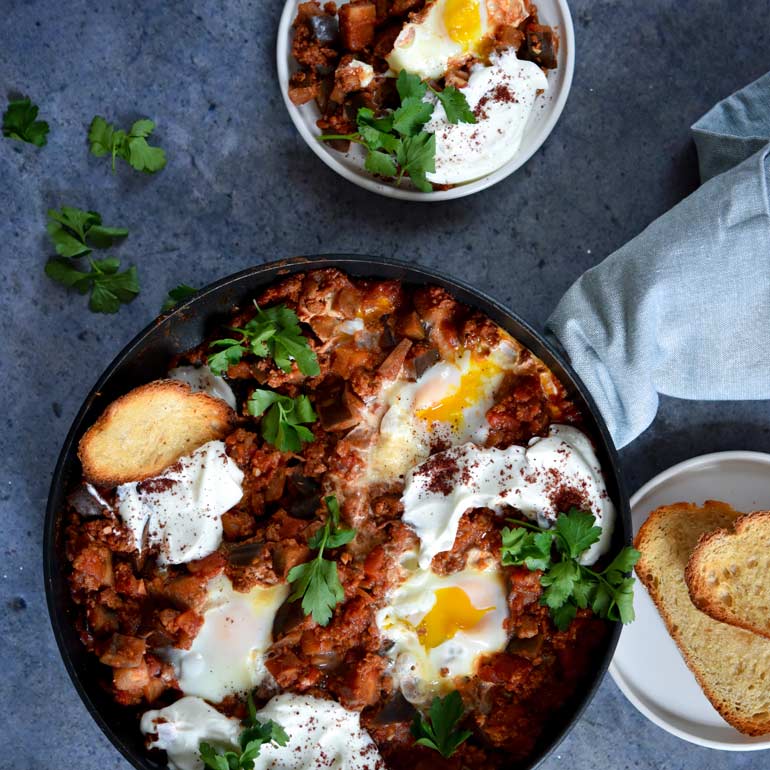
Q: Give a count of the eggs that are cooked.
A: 4